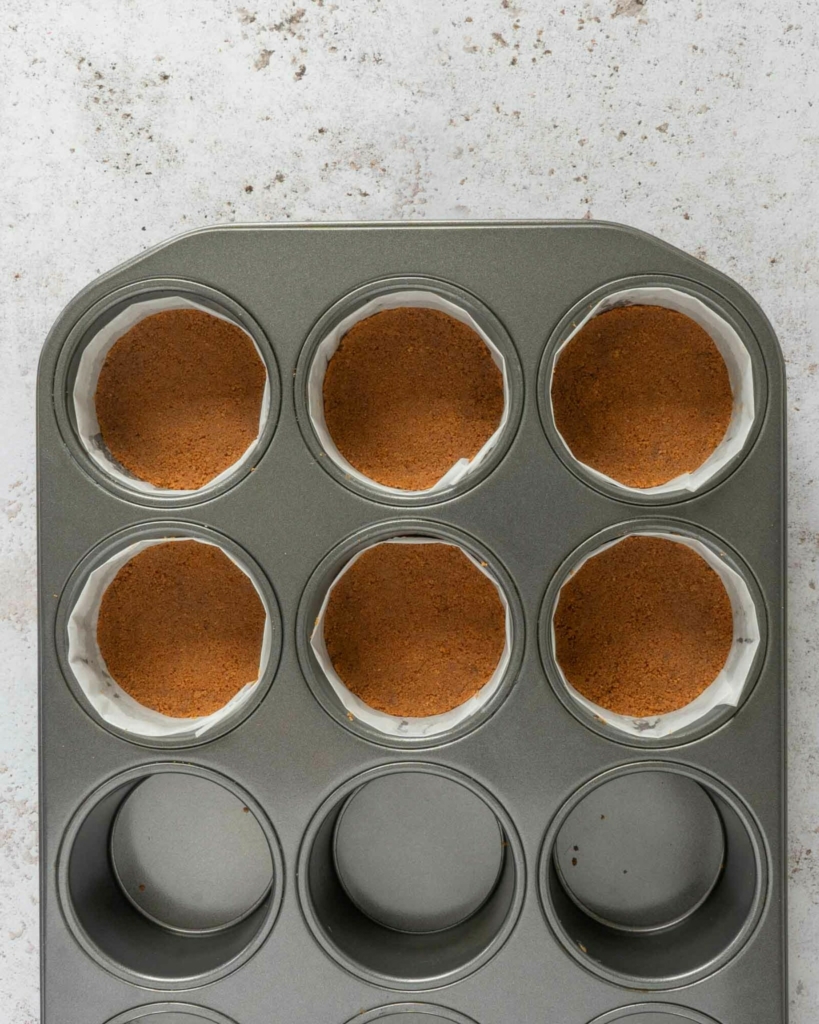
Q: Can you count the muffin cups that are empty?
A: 3